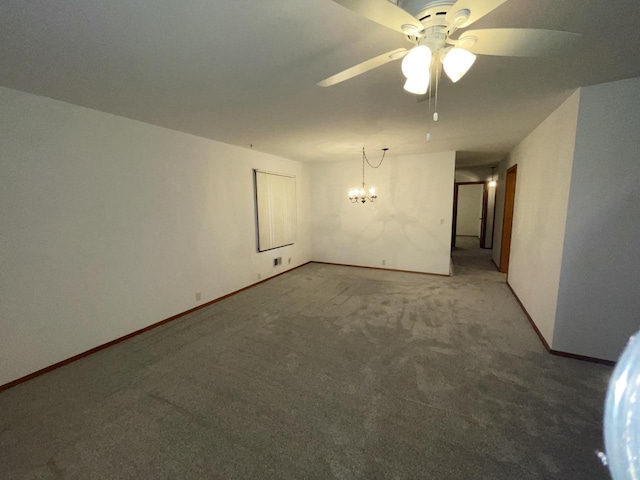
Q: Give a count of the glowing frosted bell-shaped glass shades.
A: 3